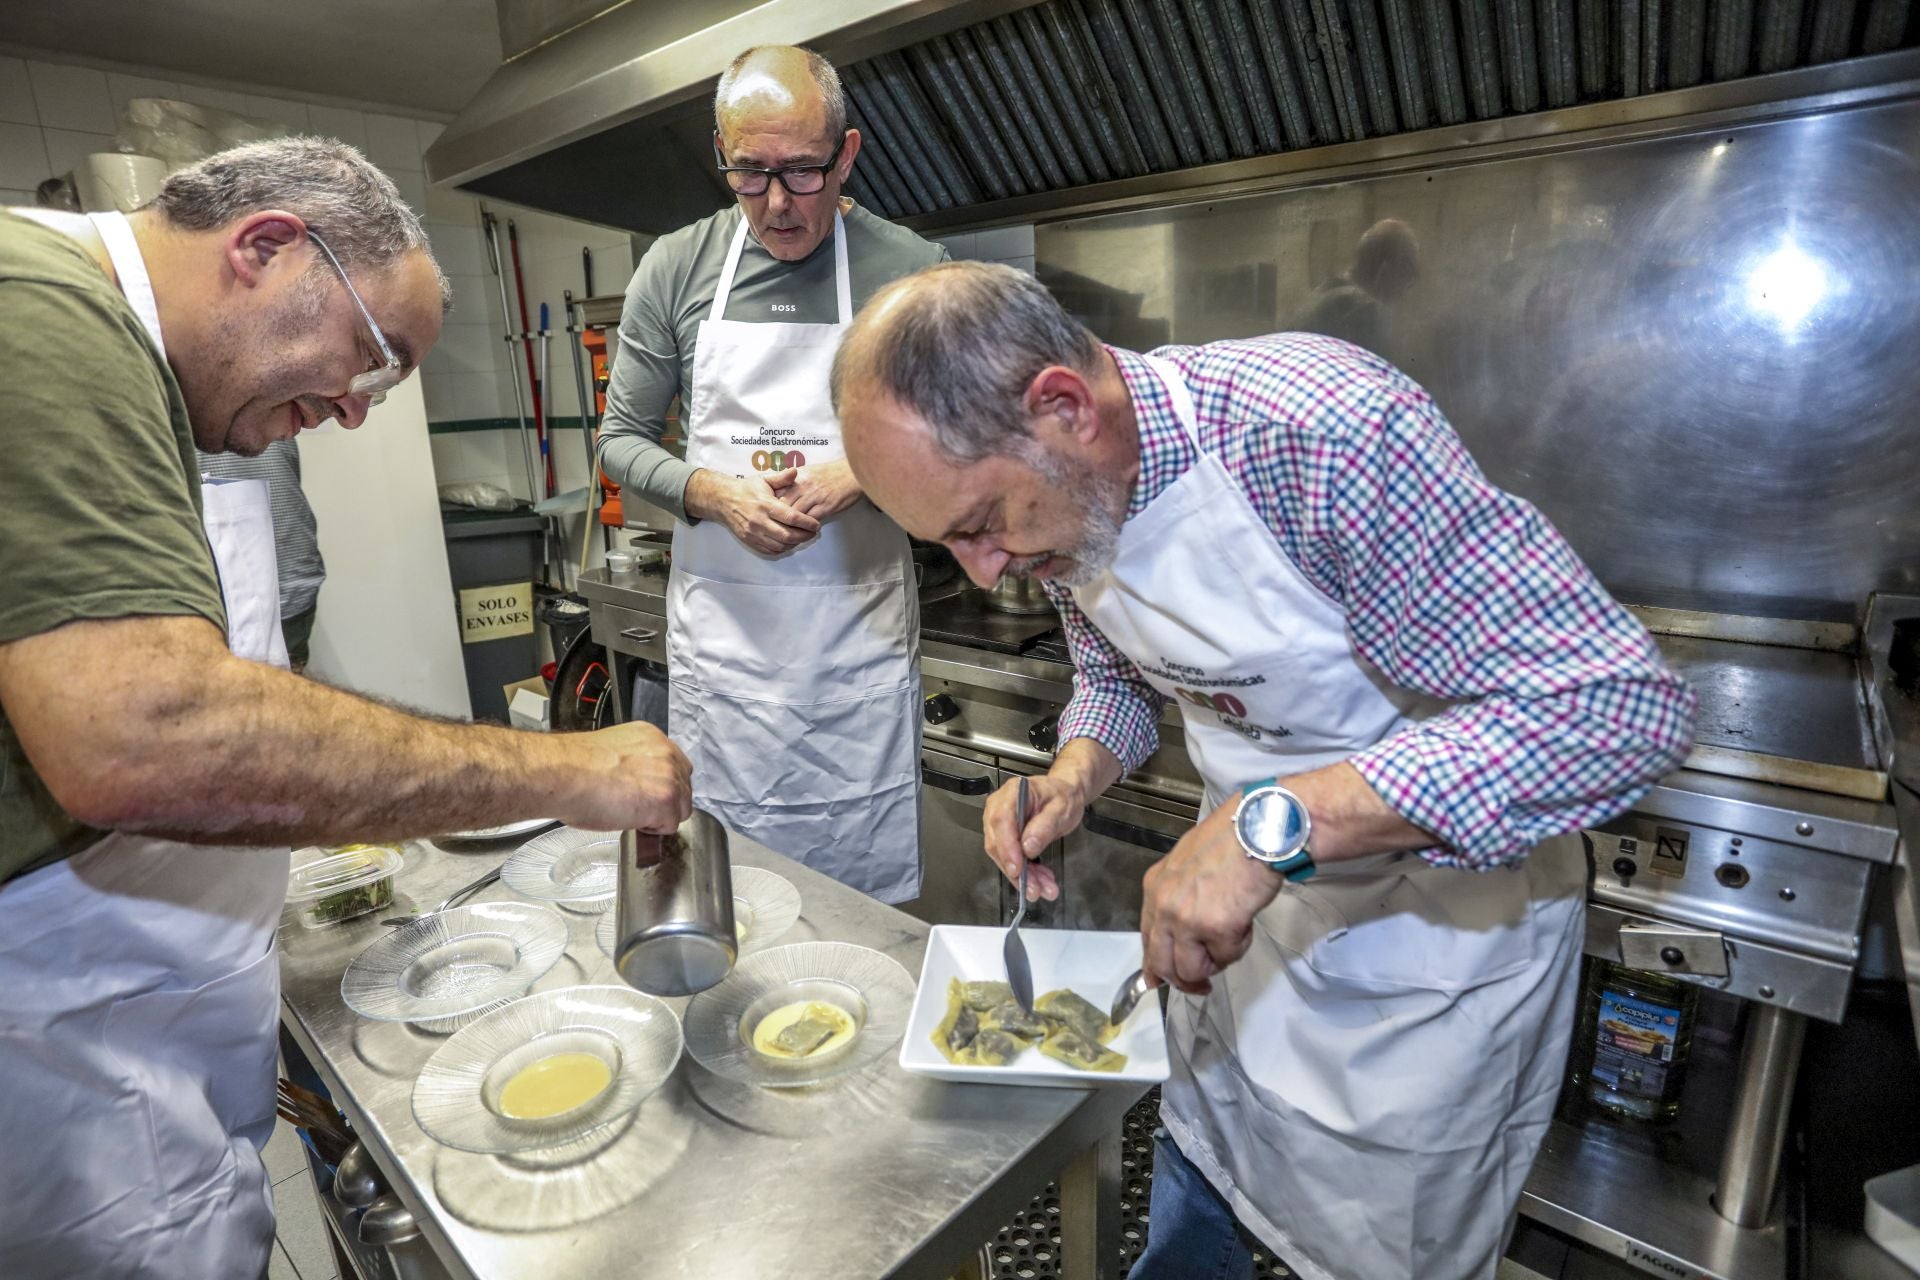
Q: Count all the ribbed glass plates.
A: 5